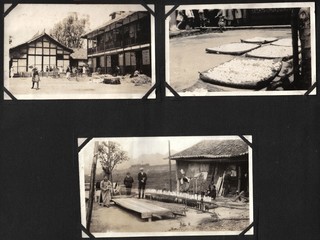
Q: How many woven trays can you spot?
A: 5